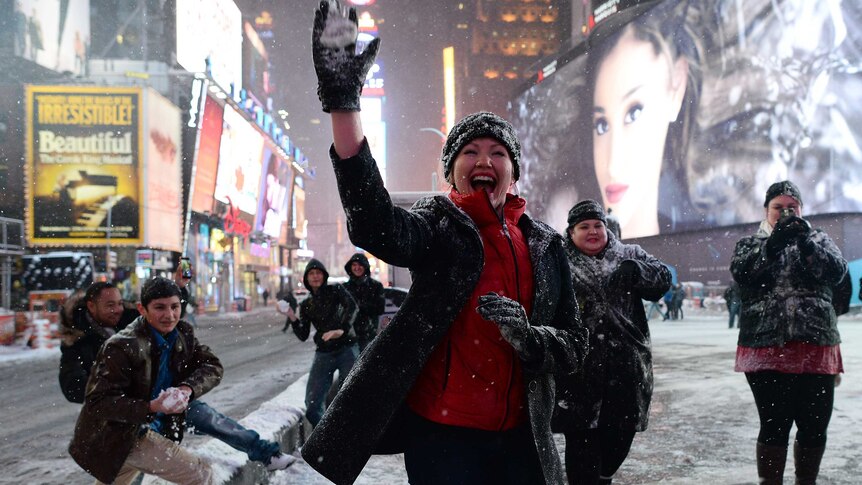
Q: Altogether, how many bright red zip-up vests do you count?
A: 1